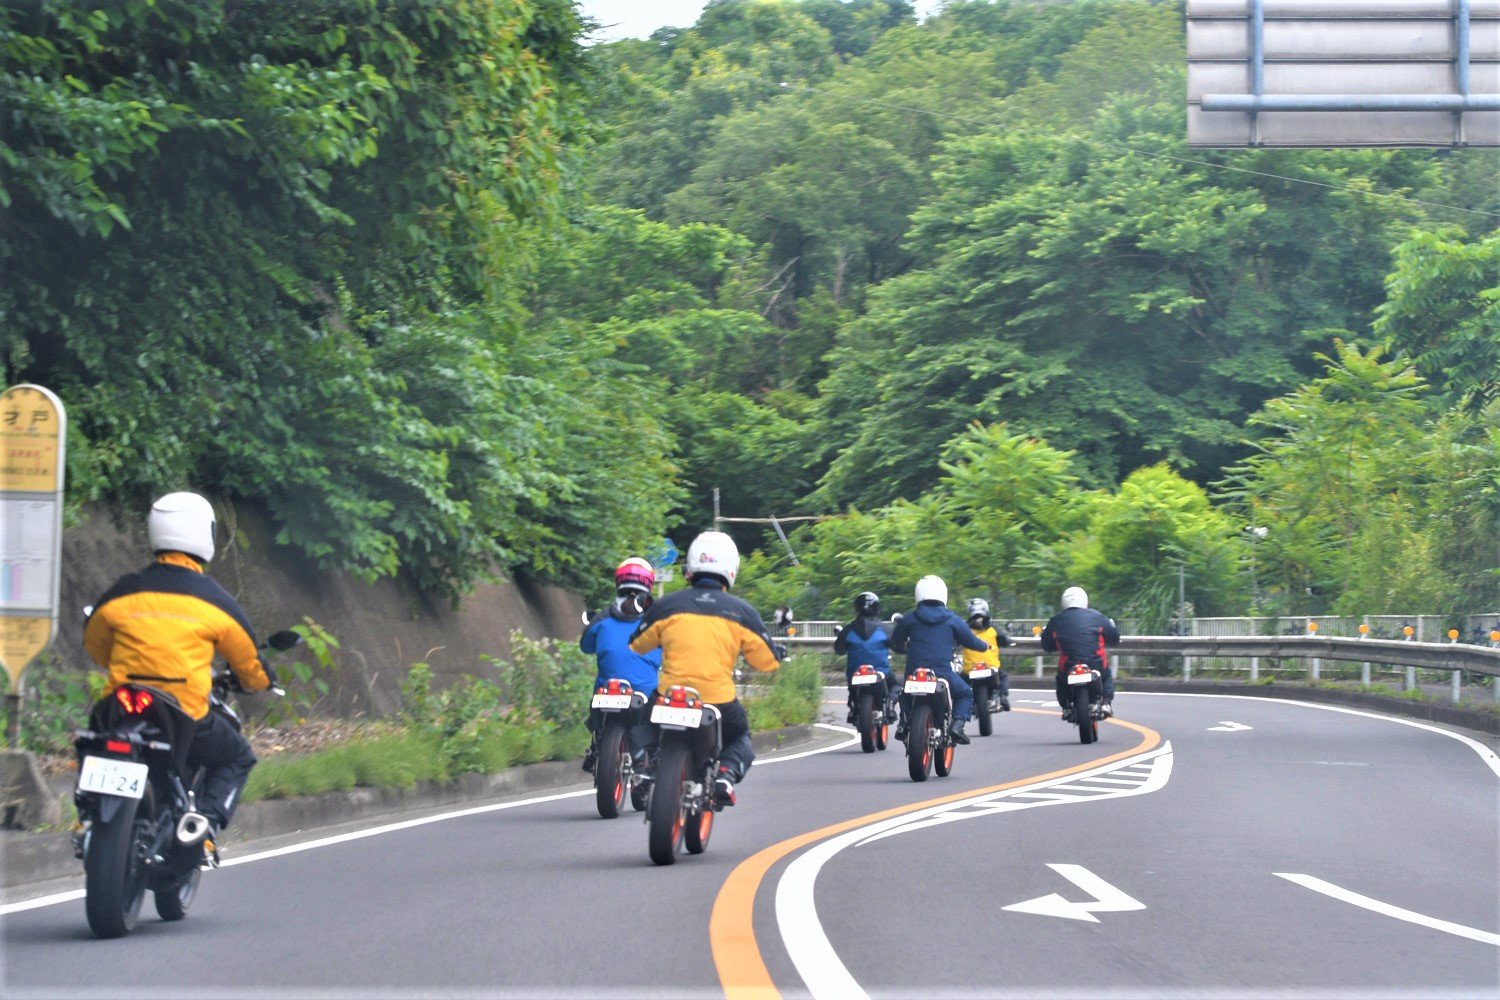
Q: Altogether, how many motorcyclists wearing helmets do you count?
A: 7